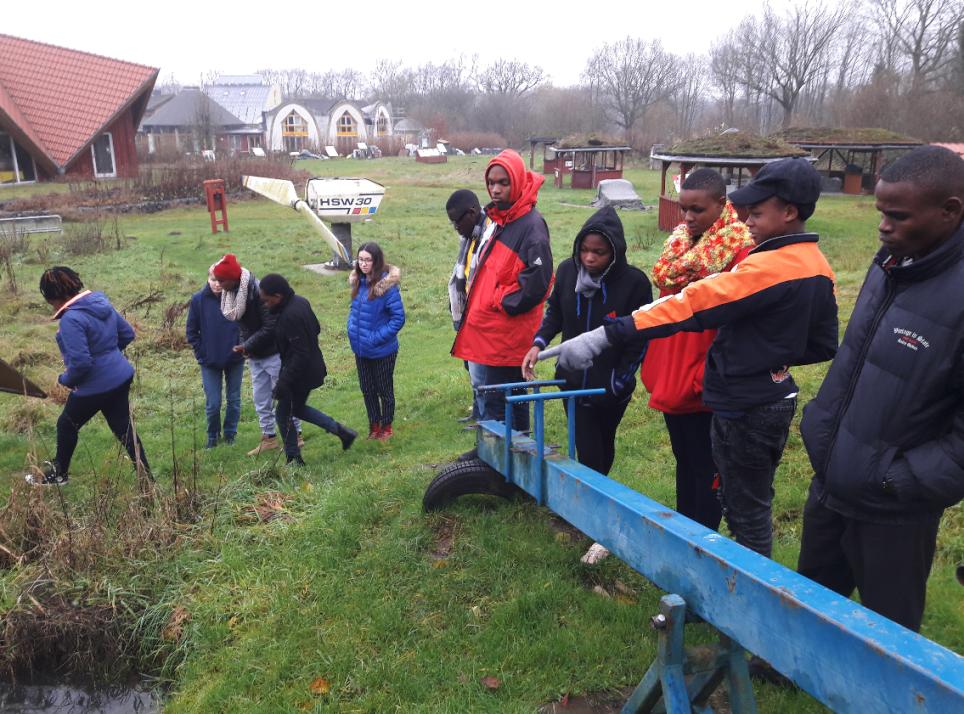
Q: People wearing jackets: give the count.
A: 11